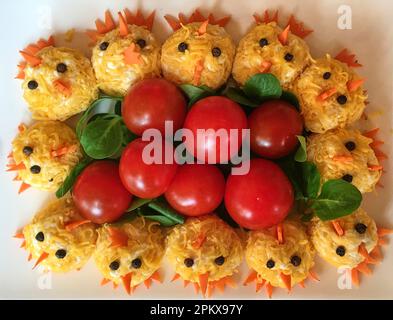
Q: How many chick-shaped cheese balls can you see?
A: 12